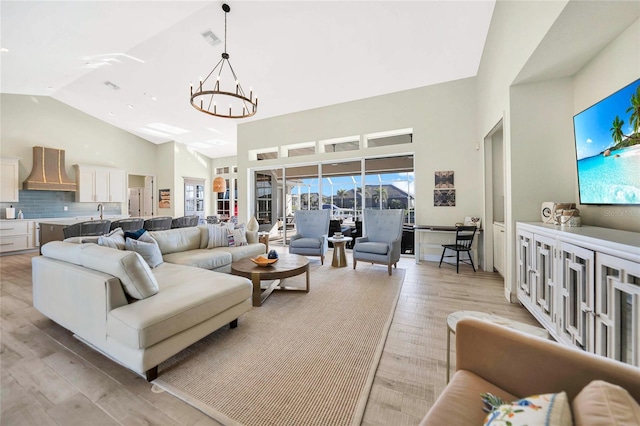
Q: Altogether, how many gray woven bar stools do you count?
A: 4